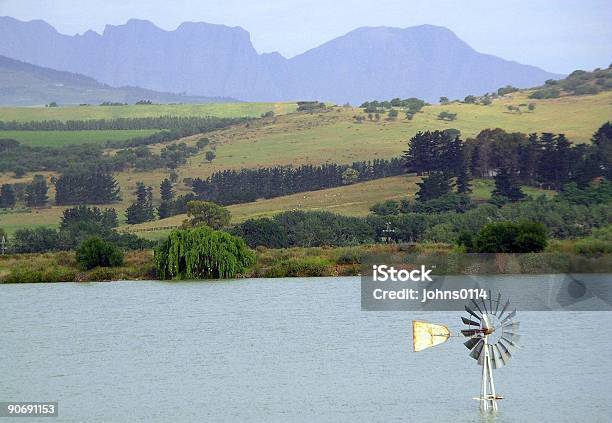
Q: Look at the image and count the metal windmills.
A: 1